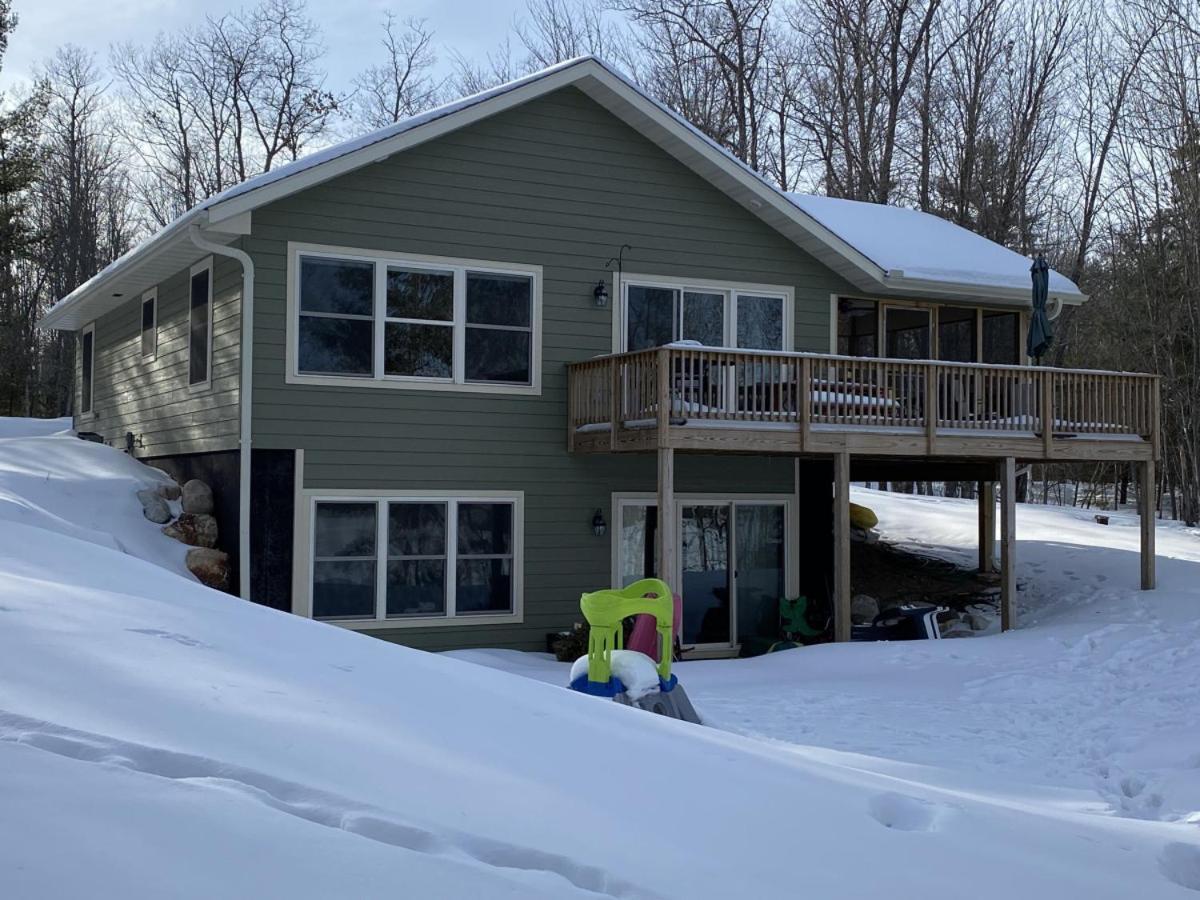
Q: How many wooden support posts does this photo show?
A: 5